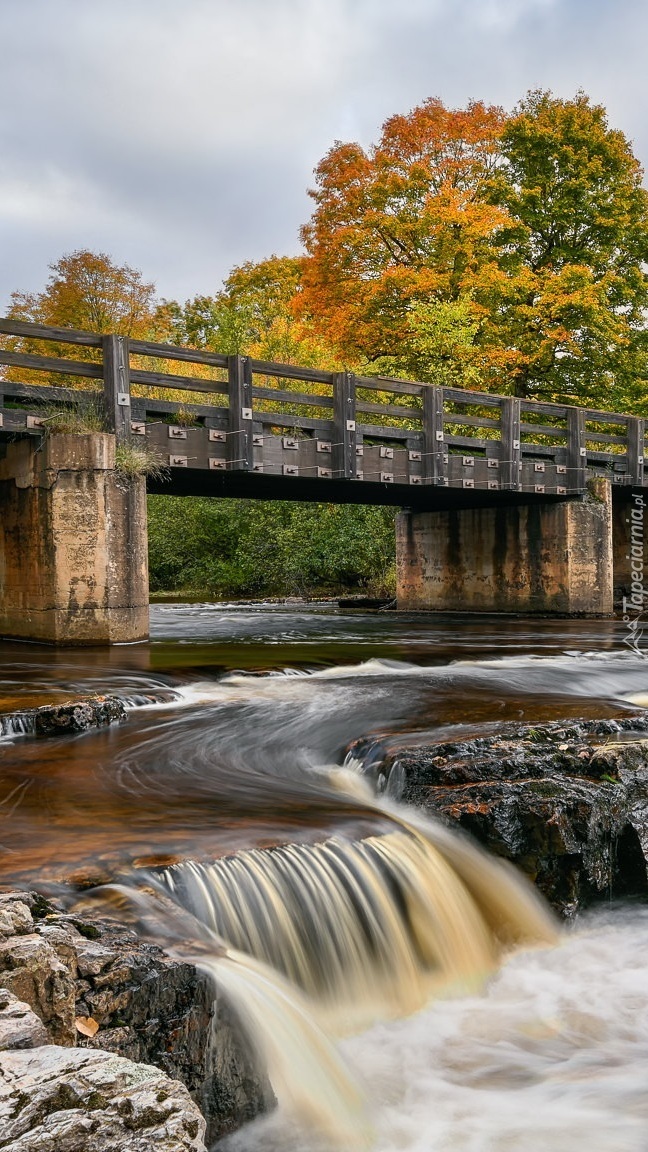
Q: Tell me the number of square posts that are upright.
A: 7